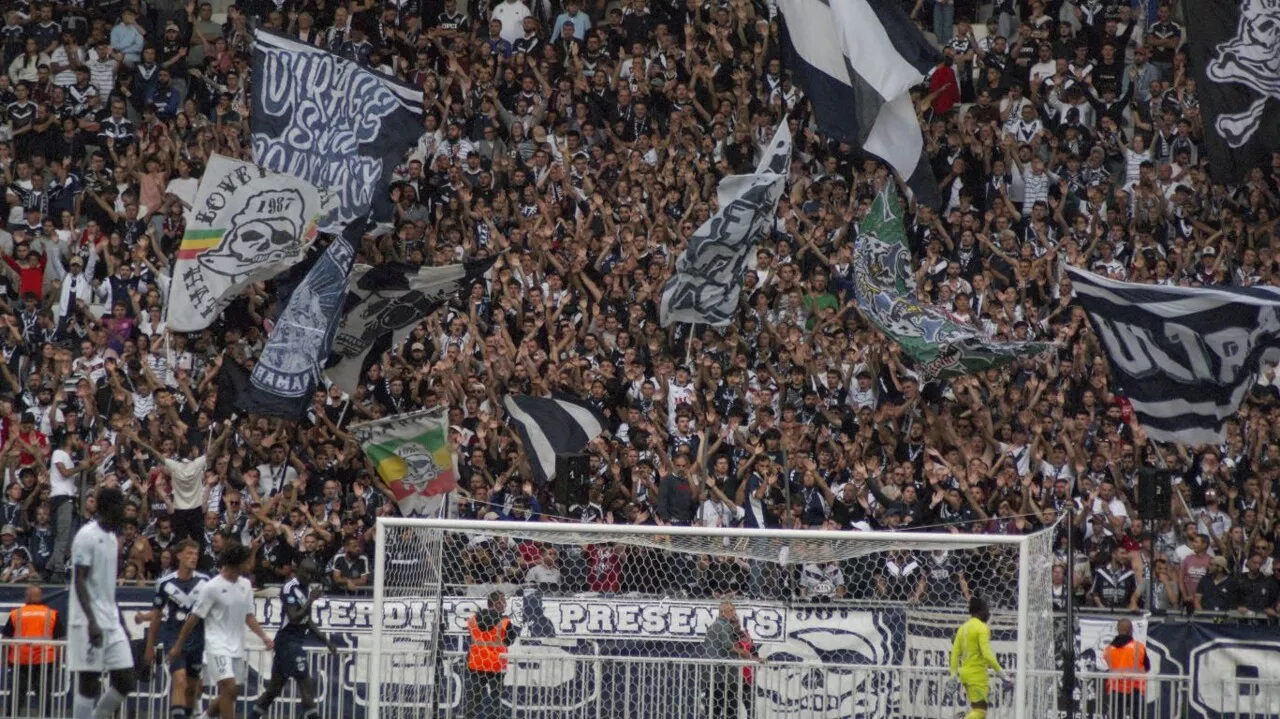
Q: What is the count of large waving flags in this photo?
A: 11